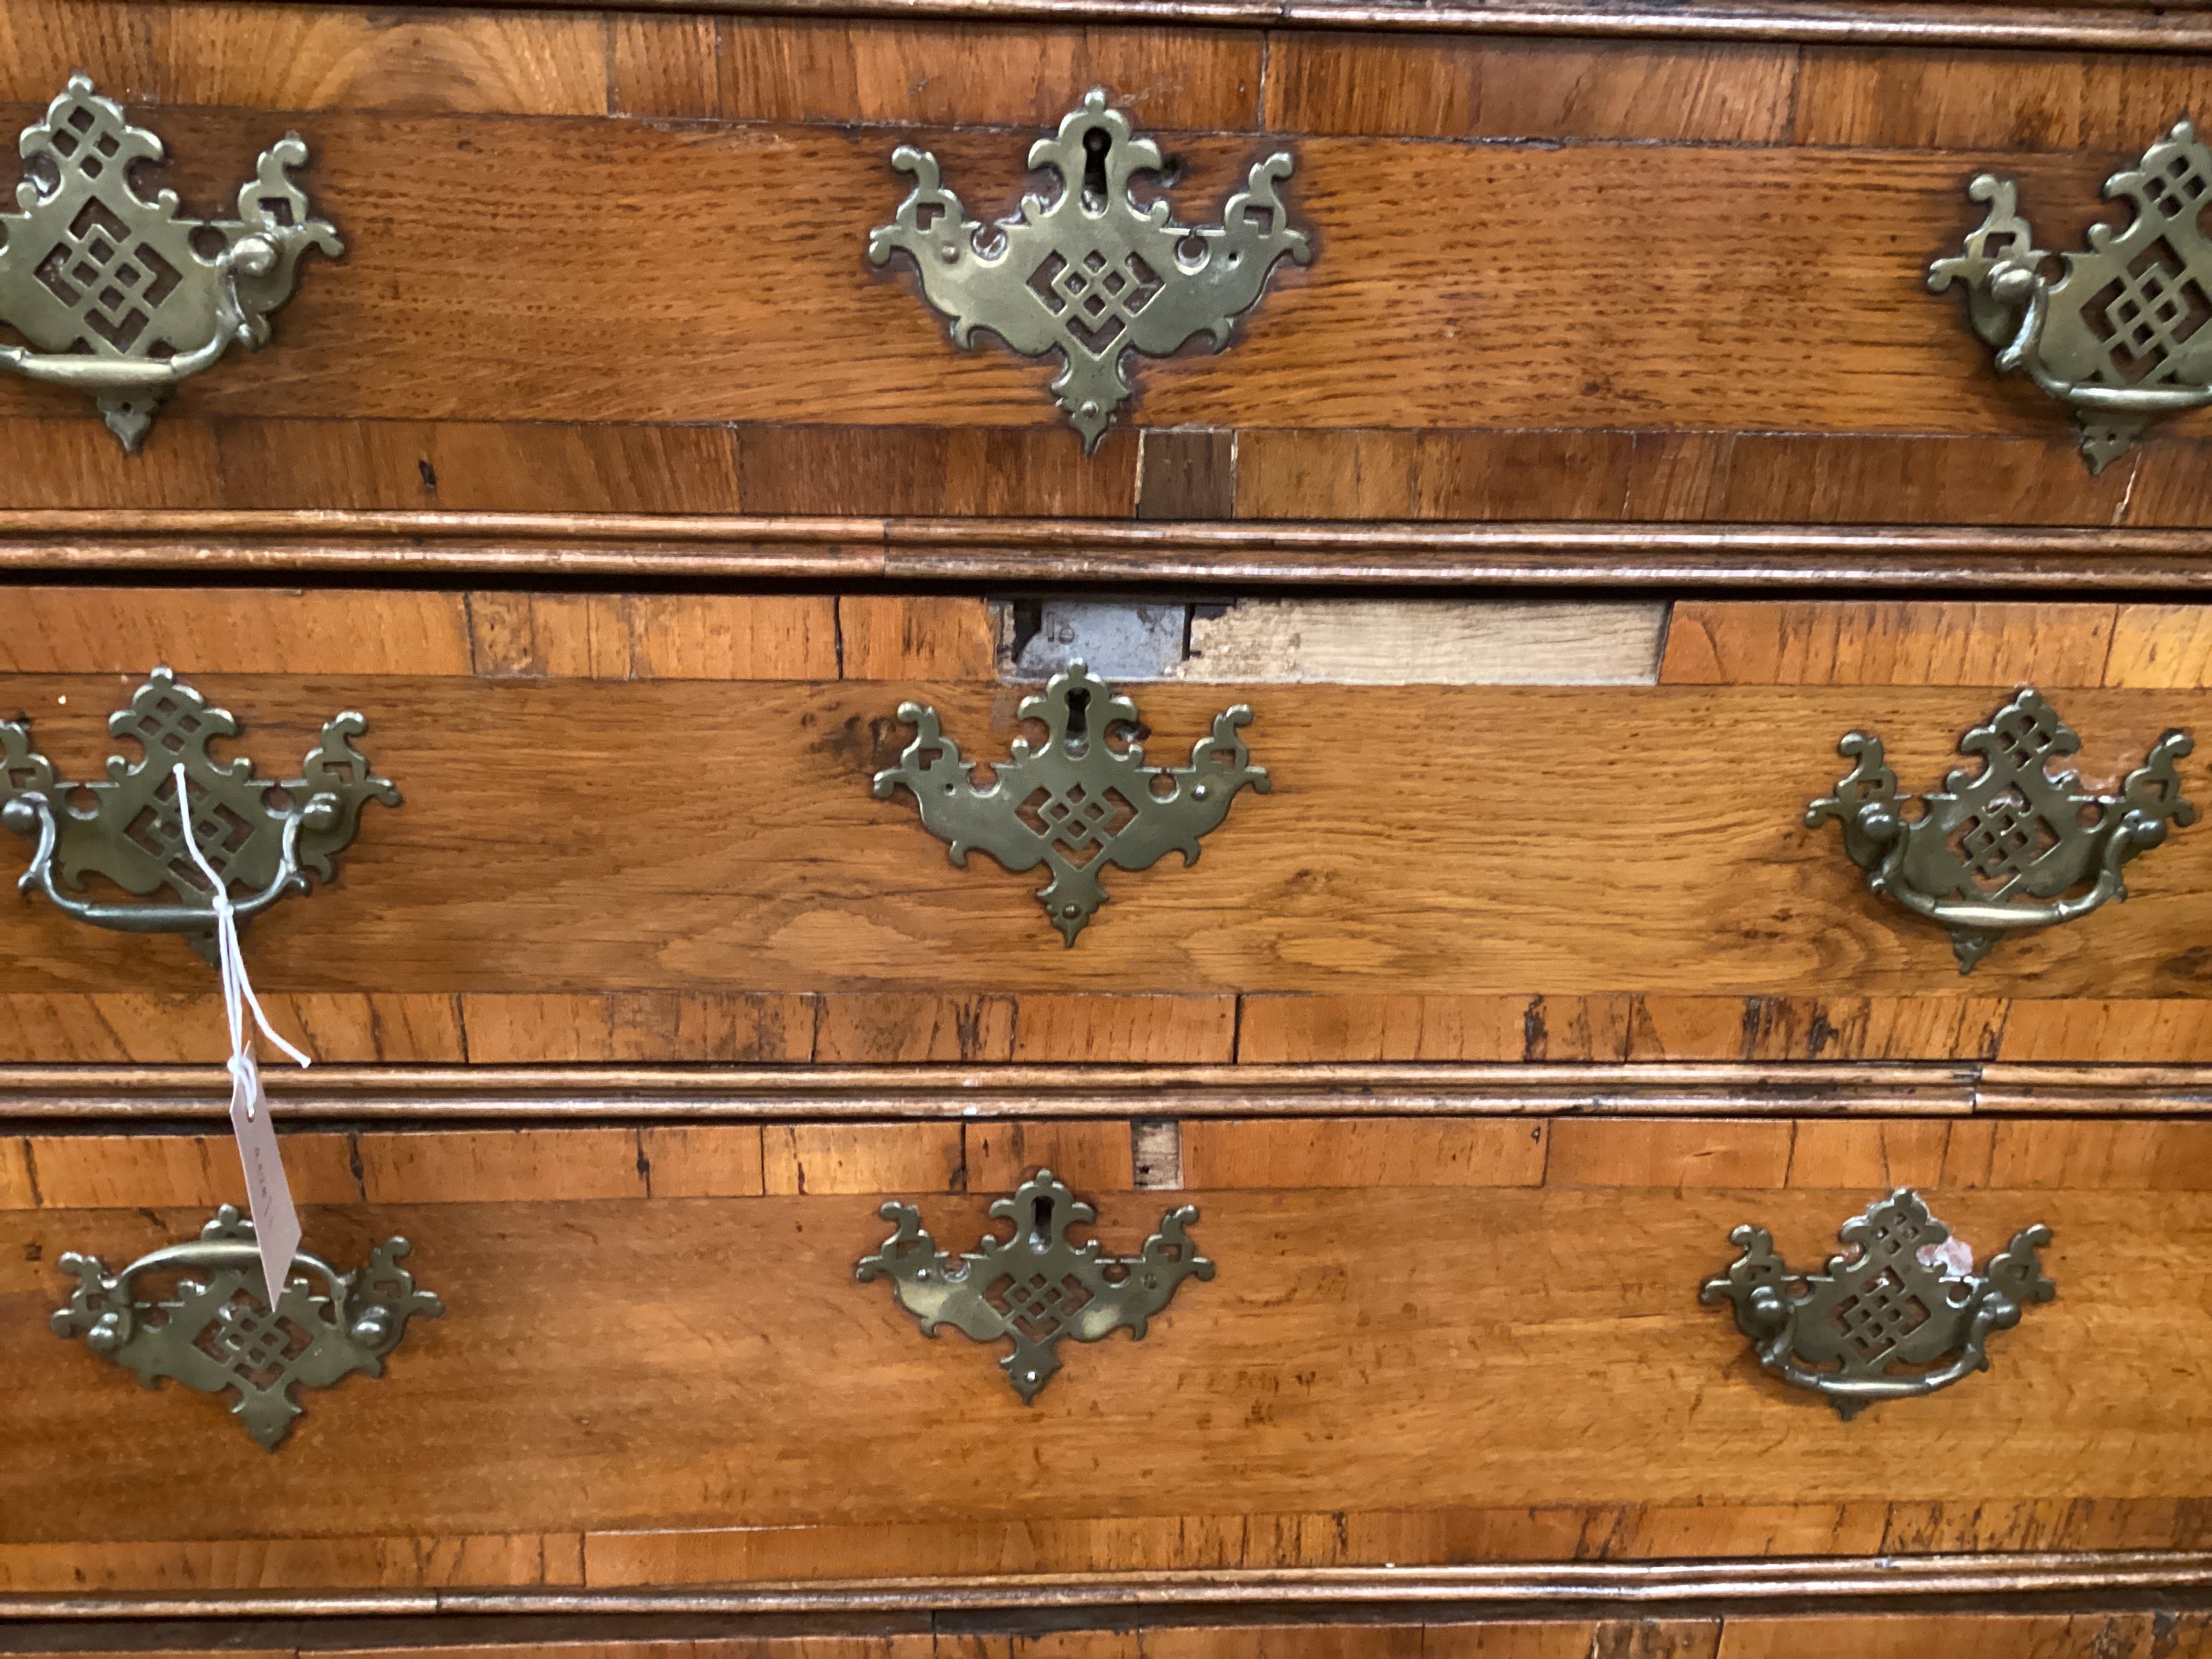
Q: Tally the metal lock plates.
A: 3